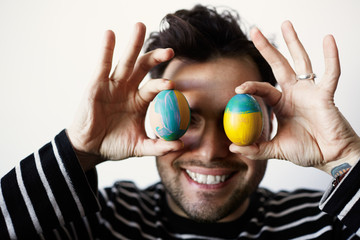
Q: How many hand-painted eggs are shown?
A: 2